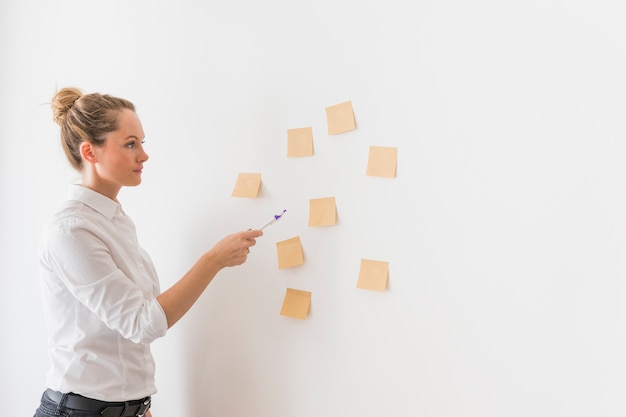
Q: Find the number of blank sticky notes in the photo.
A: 8